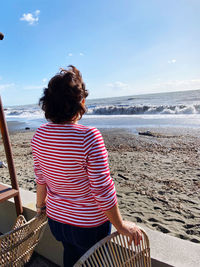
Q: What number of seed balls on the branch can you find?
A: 0